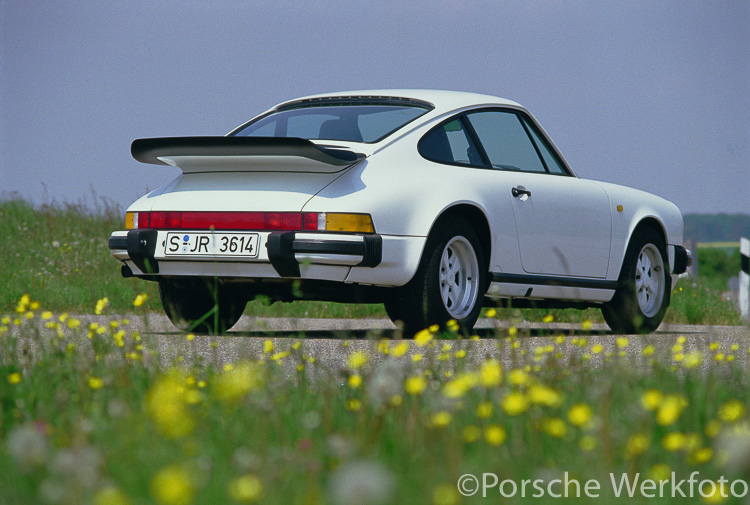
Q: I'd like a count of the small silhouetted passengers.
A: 0